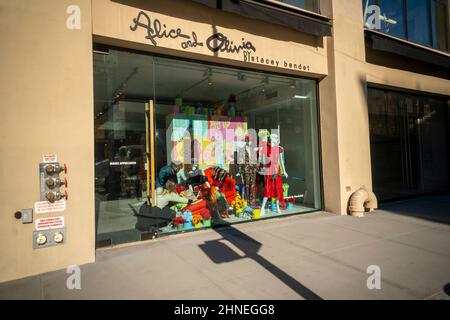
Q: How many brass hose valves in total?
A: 3